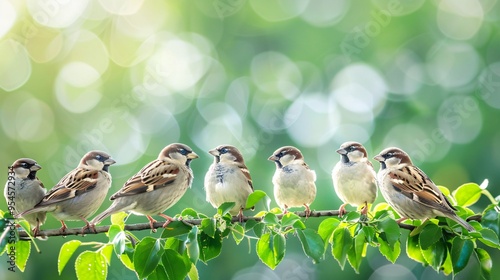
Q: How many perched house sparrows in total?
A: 7